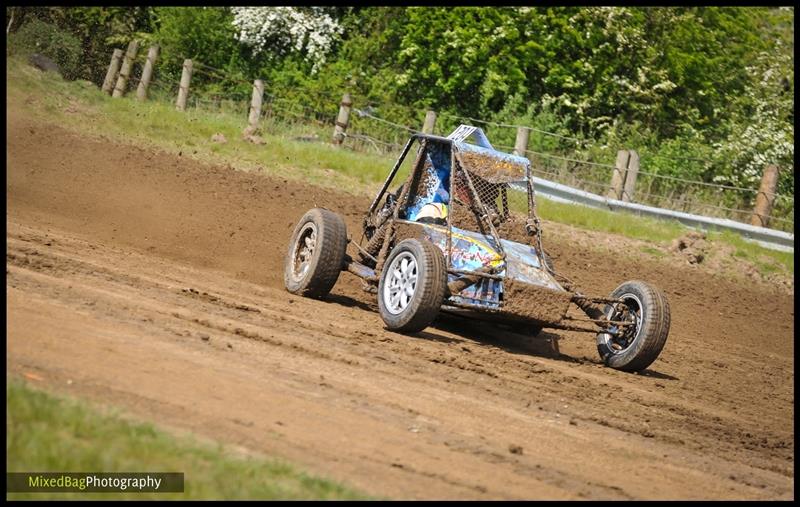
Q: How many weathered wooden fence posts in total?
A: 11